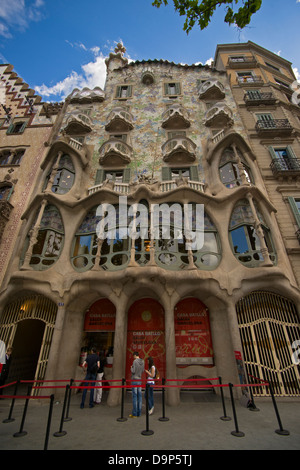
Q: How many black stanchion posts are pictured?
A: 12